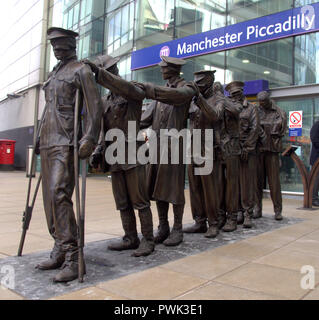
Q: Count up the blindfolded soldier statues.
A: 7